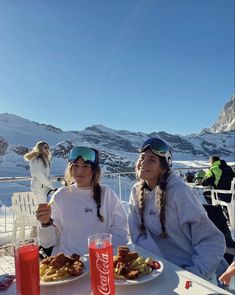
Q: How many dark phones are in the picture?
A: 0